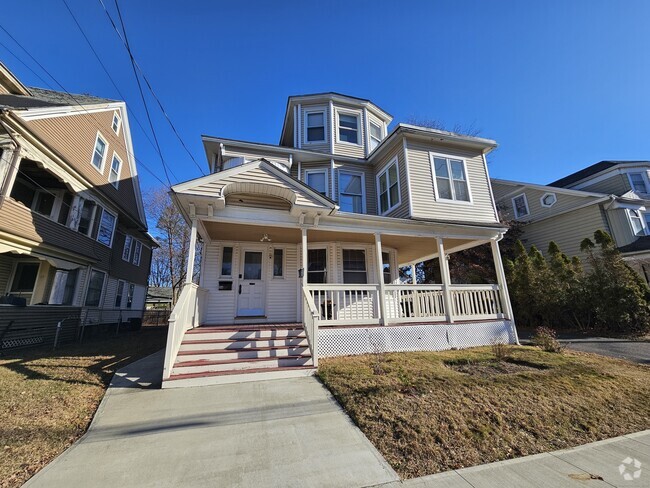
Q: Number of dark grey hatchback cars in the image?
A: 0